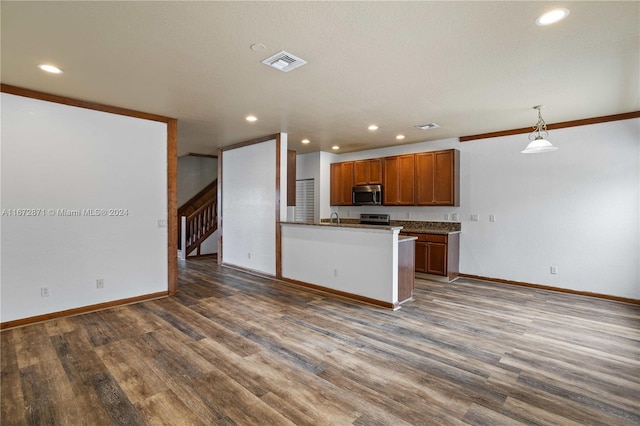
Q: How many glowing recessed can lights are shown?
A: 7